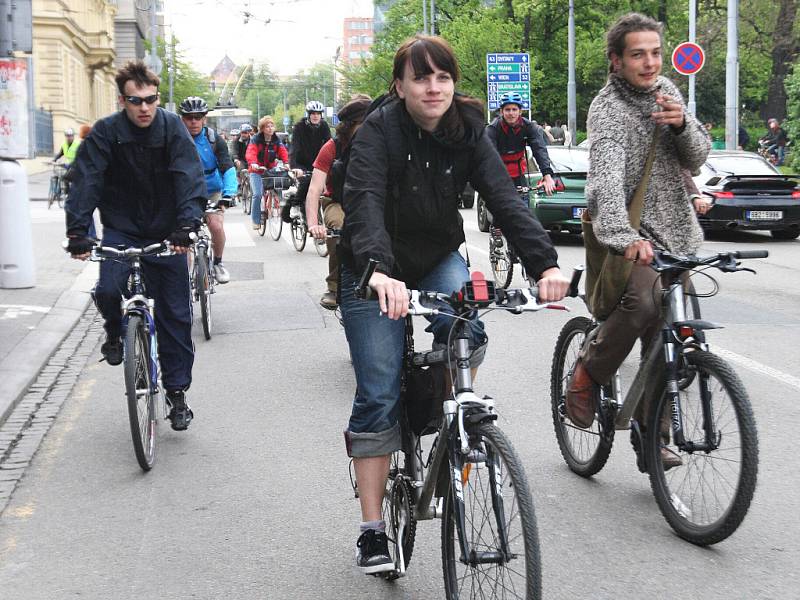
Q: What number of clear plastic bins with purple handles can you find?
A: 0